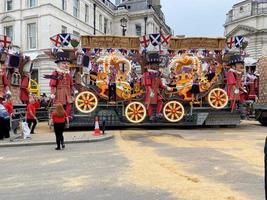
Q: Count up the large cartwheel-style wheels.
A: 4